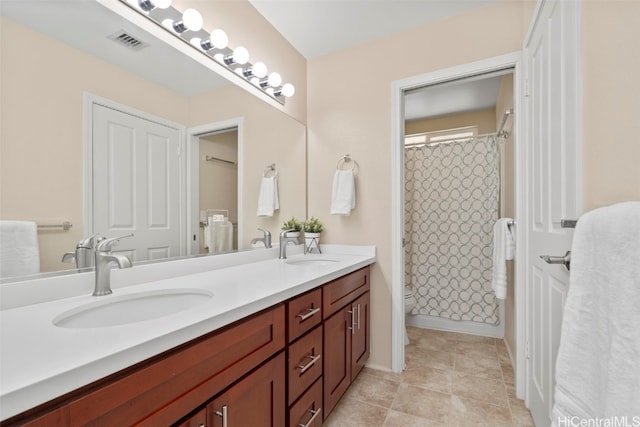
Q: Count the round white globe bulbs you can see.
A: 7